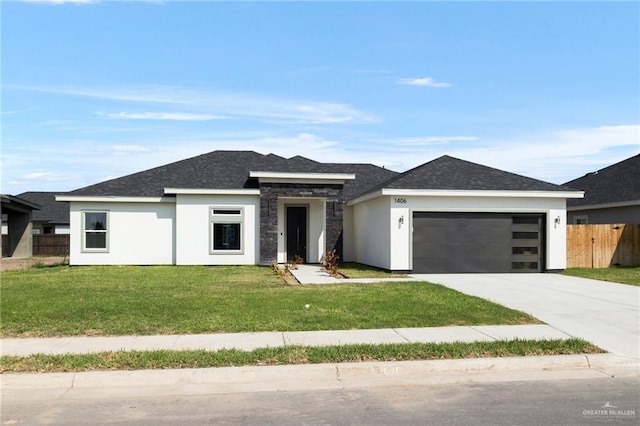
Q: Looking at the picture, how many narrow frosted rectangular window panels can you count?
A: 4